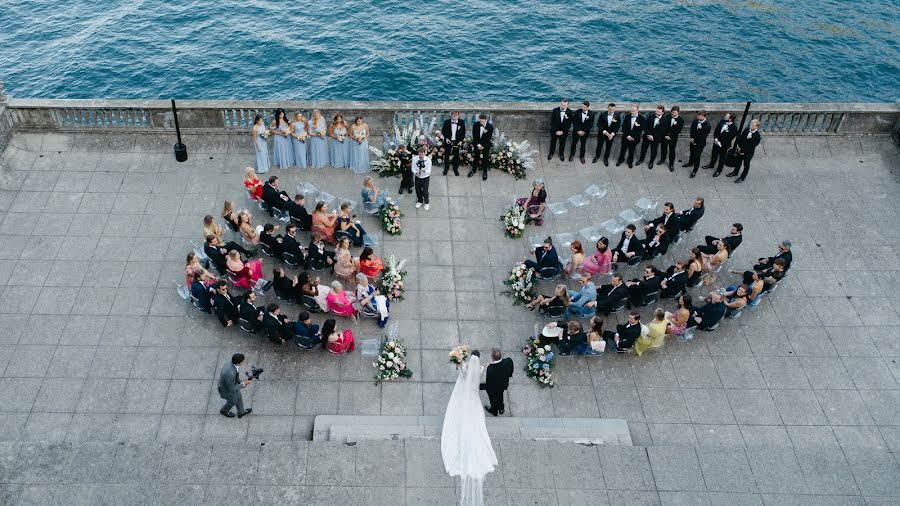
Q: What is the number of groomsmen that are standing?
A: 9